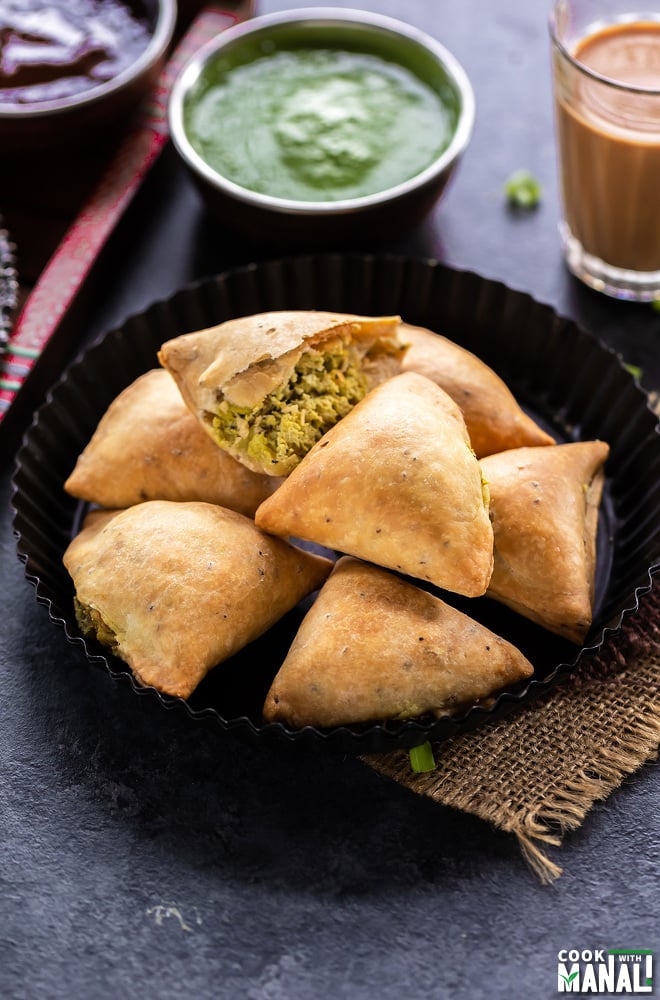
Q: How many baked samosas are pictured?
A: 7